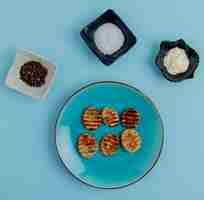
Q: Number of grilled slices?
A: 6